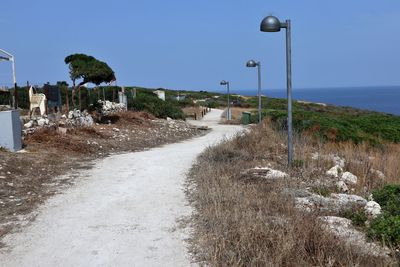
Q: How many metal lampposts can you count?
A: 3